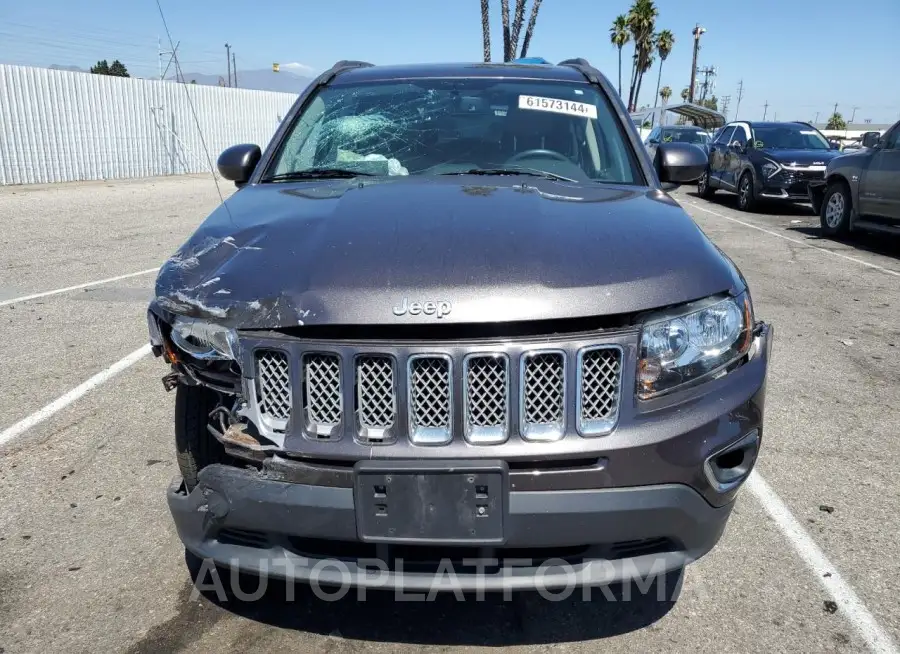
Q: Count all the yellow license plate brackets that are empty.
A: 0